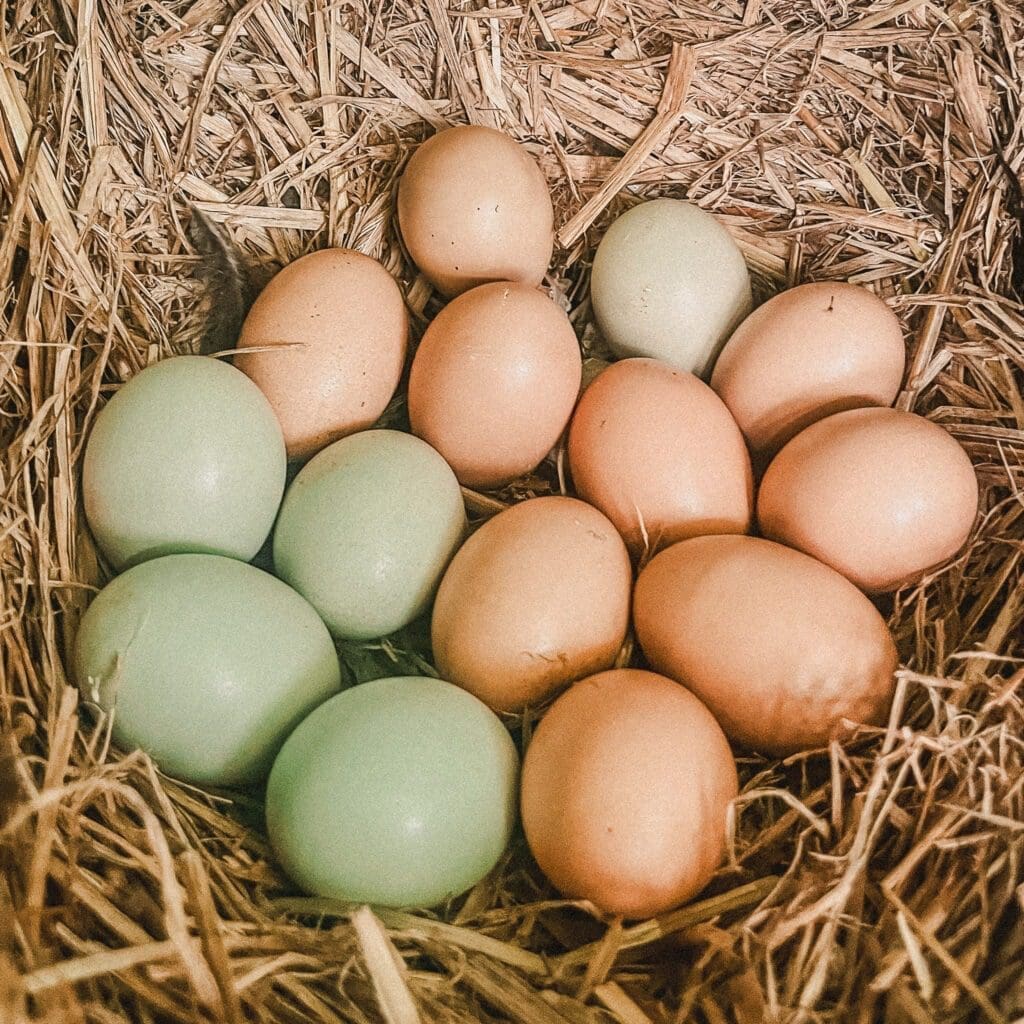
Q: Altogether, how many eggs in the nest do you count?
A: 14